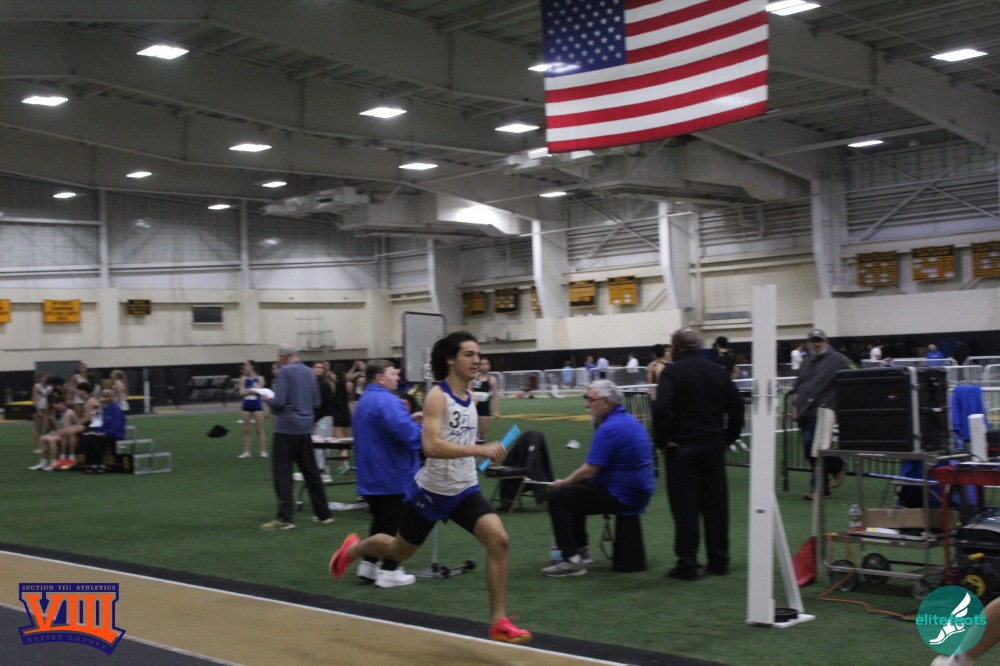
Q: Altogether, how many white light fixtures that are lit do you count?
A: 15